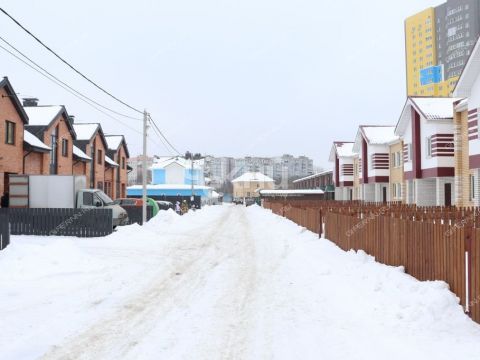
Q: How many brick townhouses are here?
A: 4